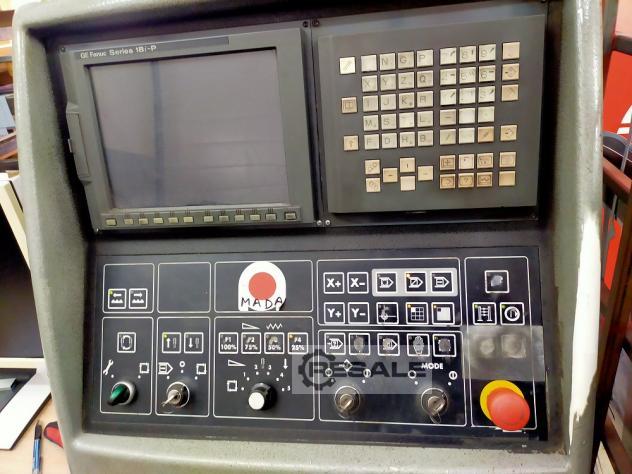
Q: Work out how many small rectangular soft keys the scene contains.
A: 12